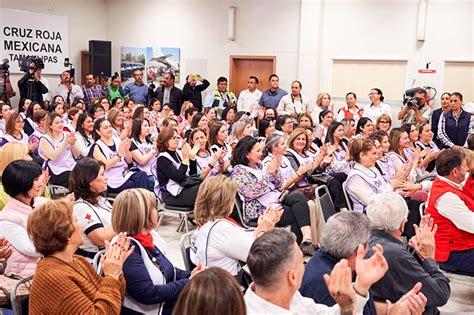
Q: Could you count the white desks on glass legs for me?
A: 0